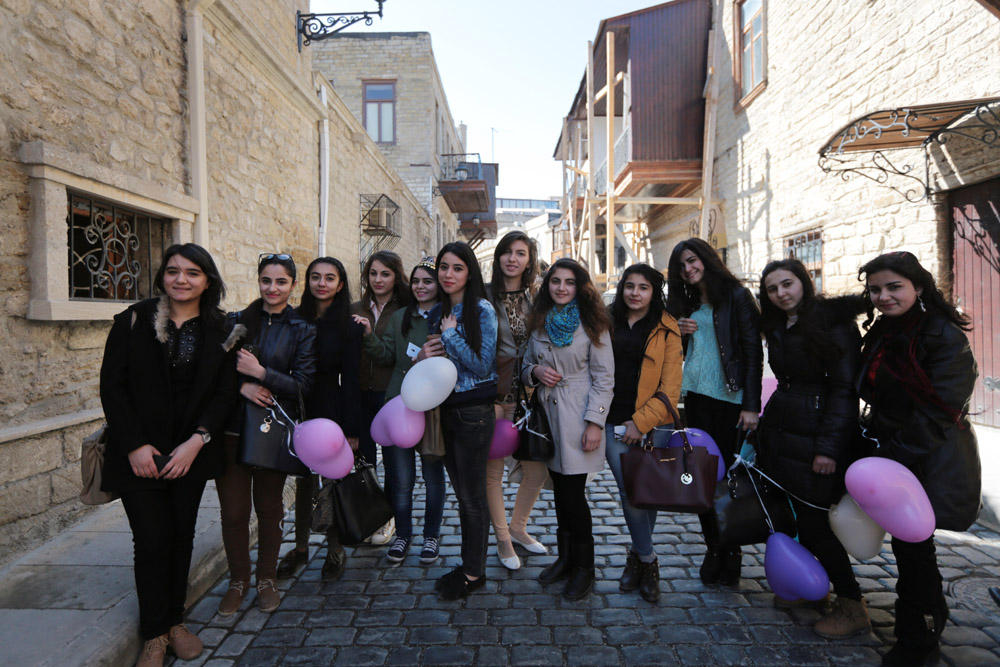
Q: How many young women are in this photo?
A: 12